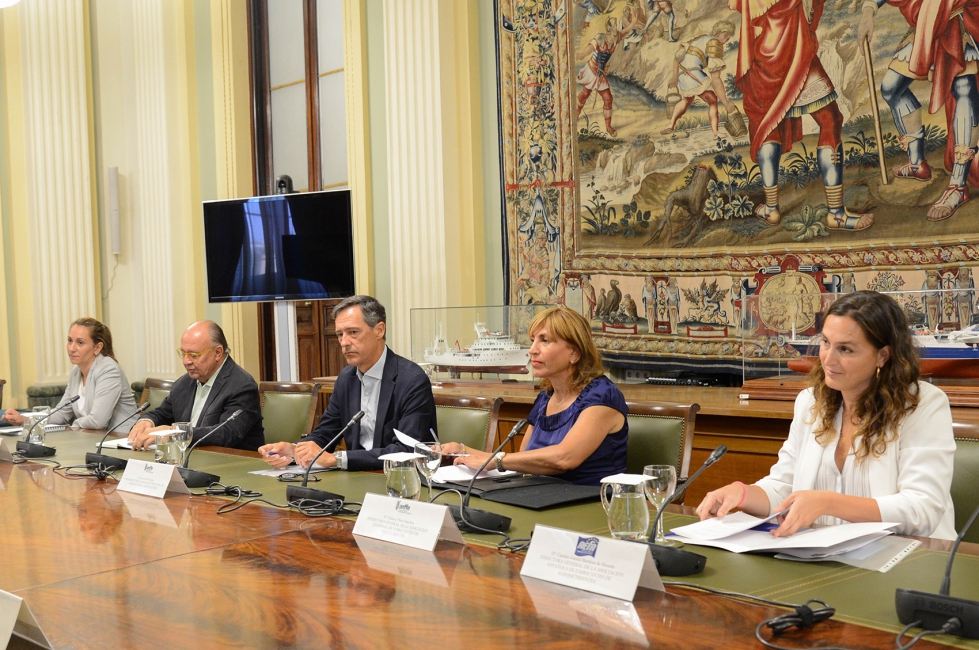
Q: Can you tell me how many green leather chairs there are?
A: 5